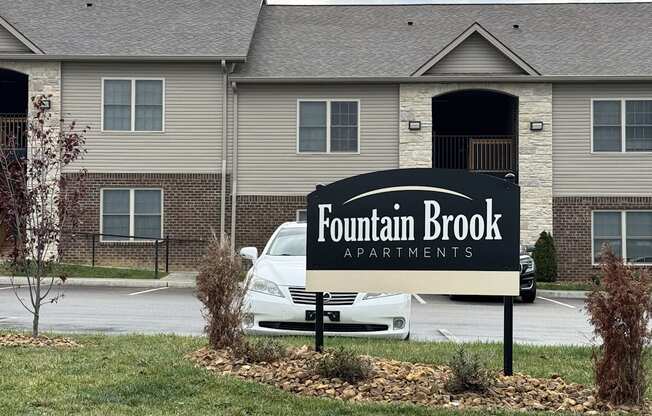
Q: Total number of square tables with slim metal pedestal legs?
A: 0